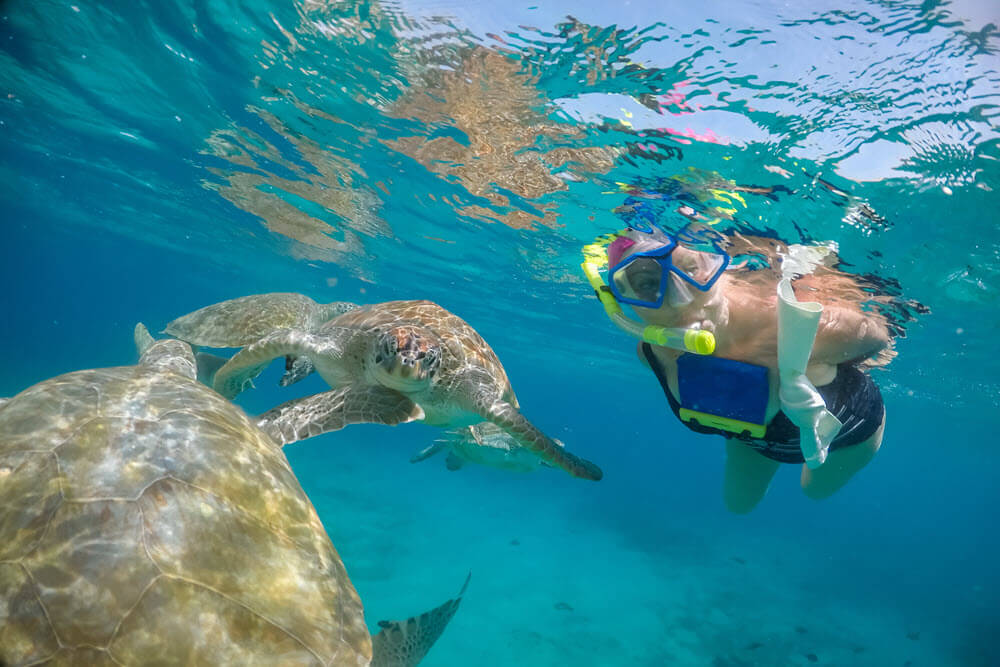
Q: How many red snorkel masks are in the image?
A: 0